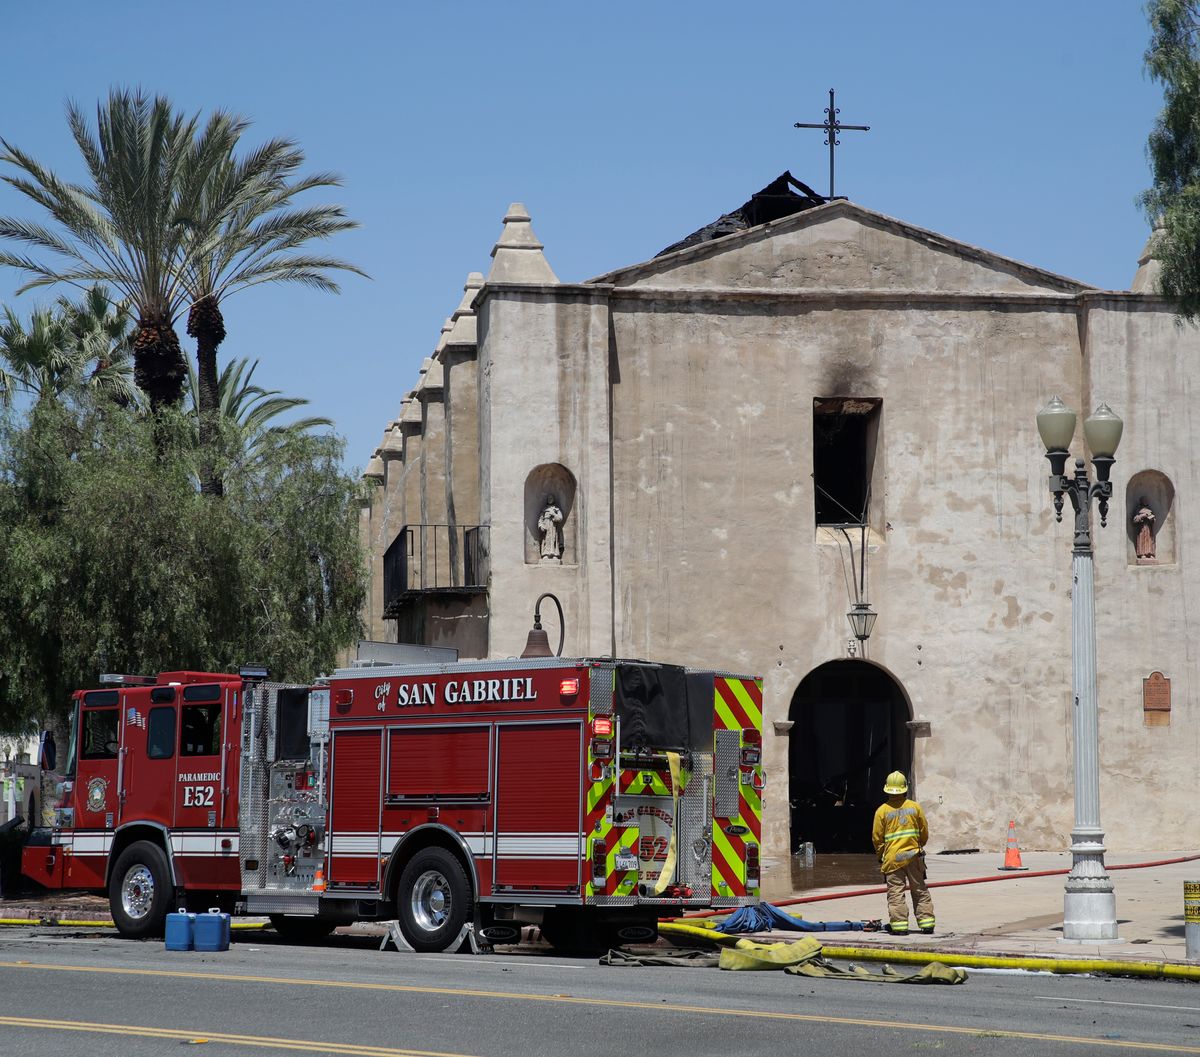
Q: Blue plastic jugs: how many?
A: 2